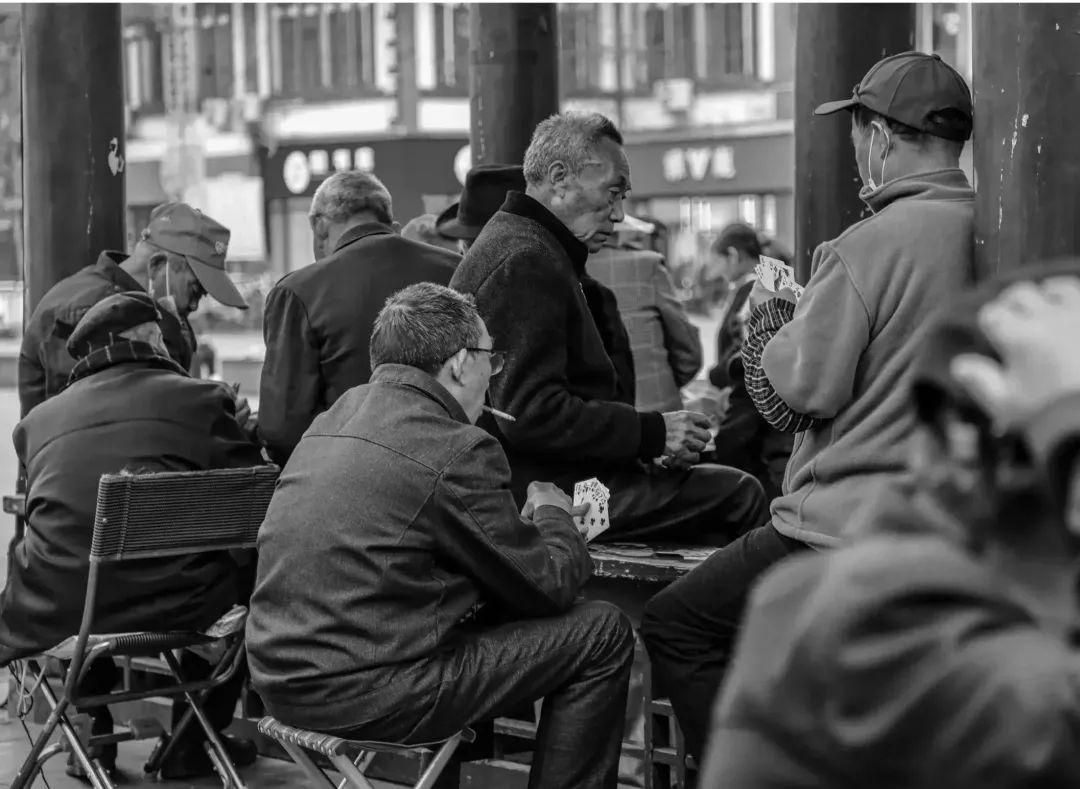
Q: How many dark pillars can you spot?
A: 4